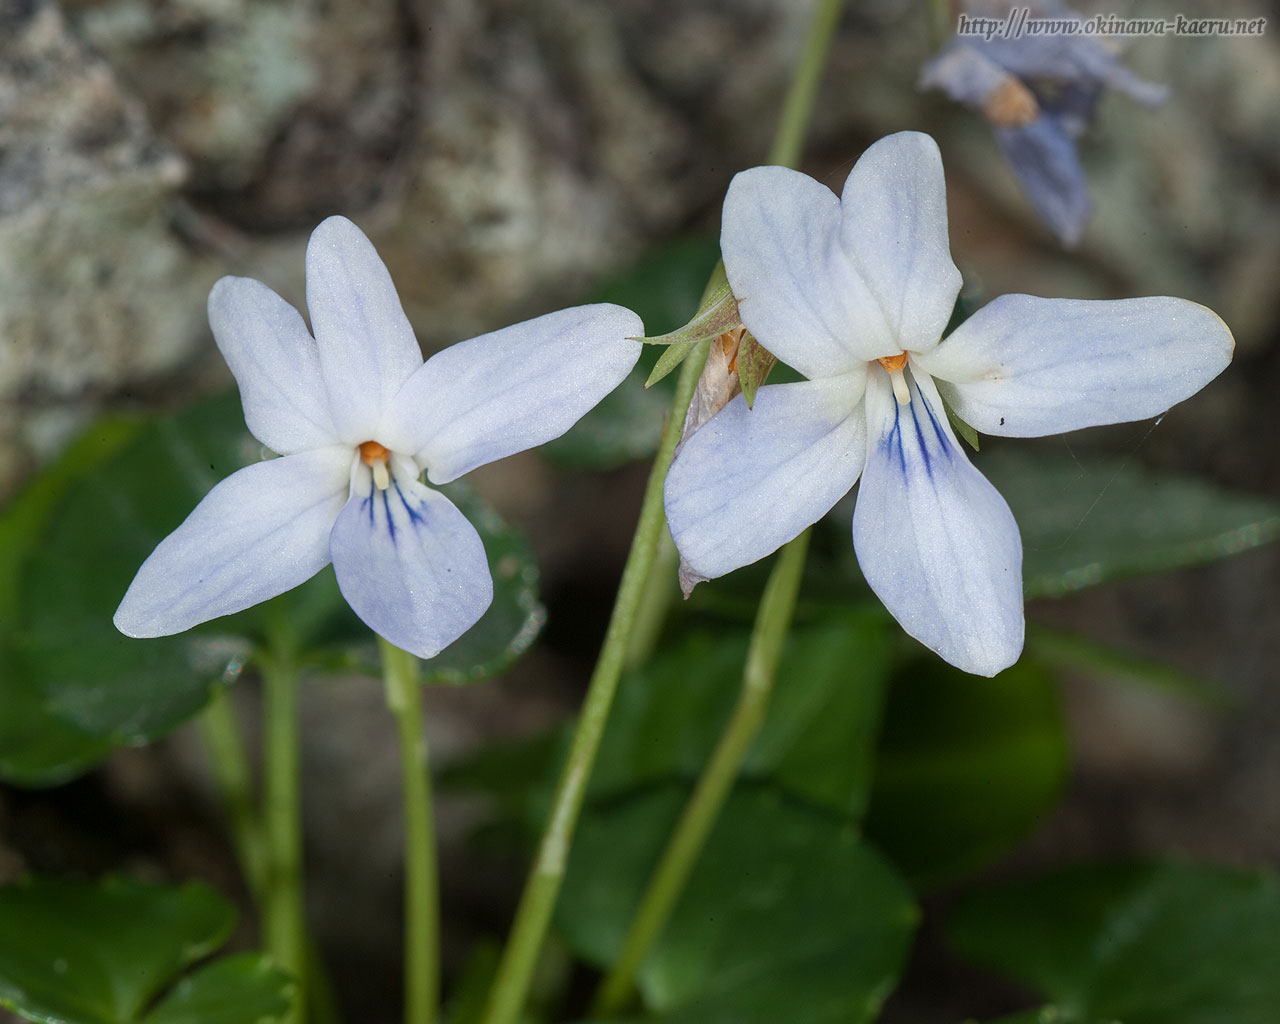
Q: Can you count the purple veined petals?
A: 2